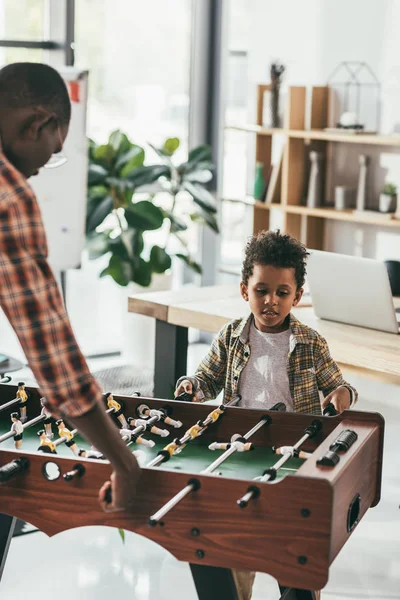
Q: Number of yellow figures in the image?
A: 7